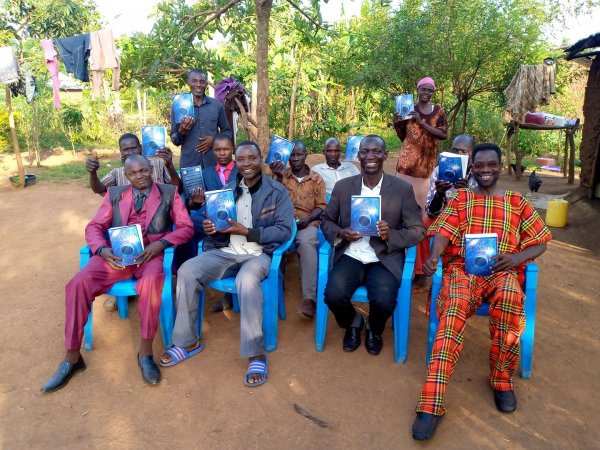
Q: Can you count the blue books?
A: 11